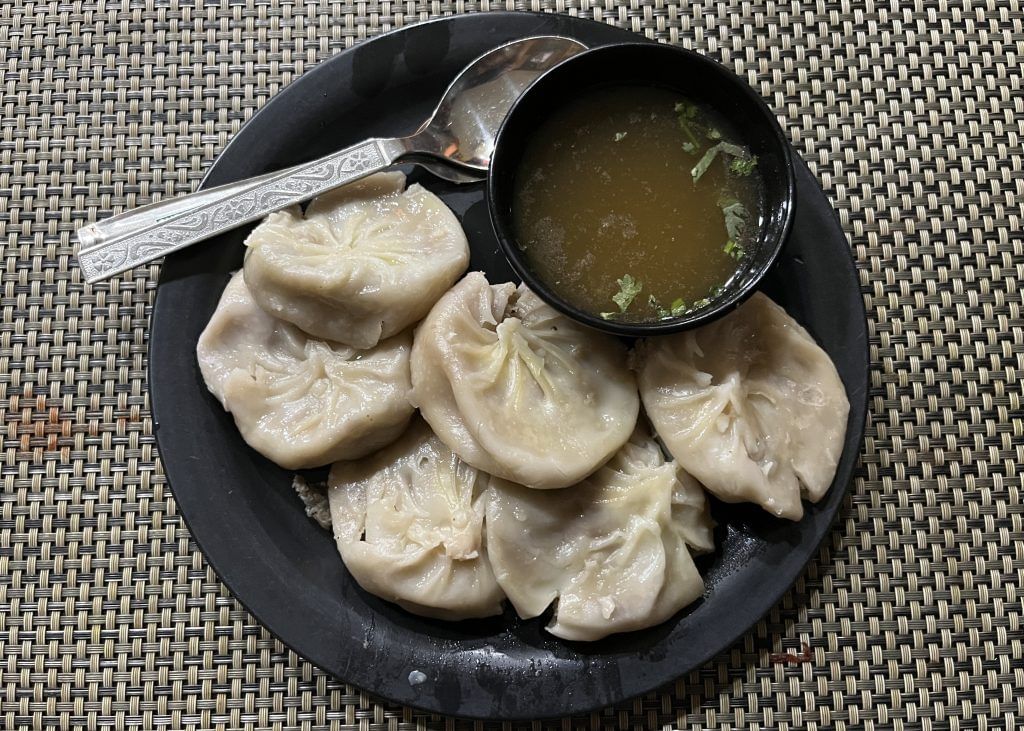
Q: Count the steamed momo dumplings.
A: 6